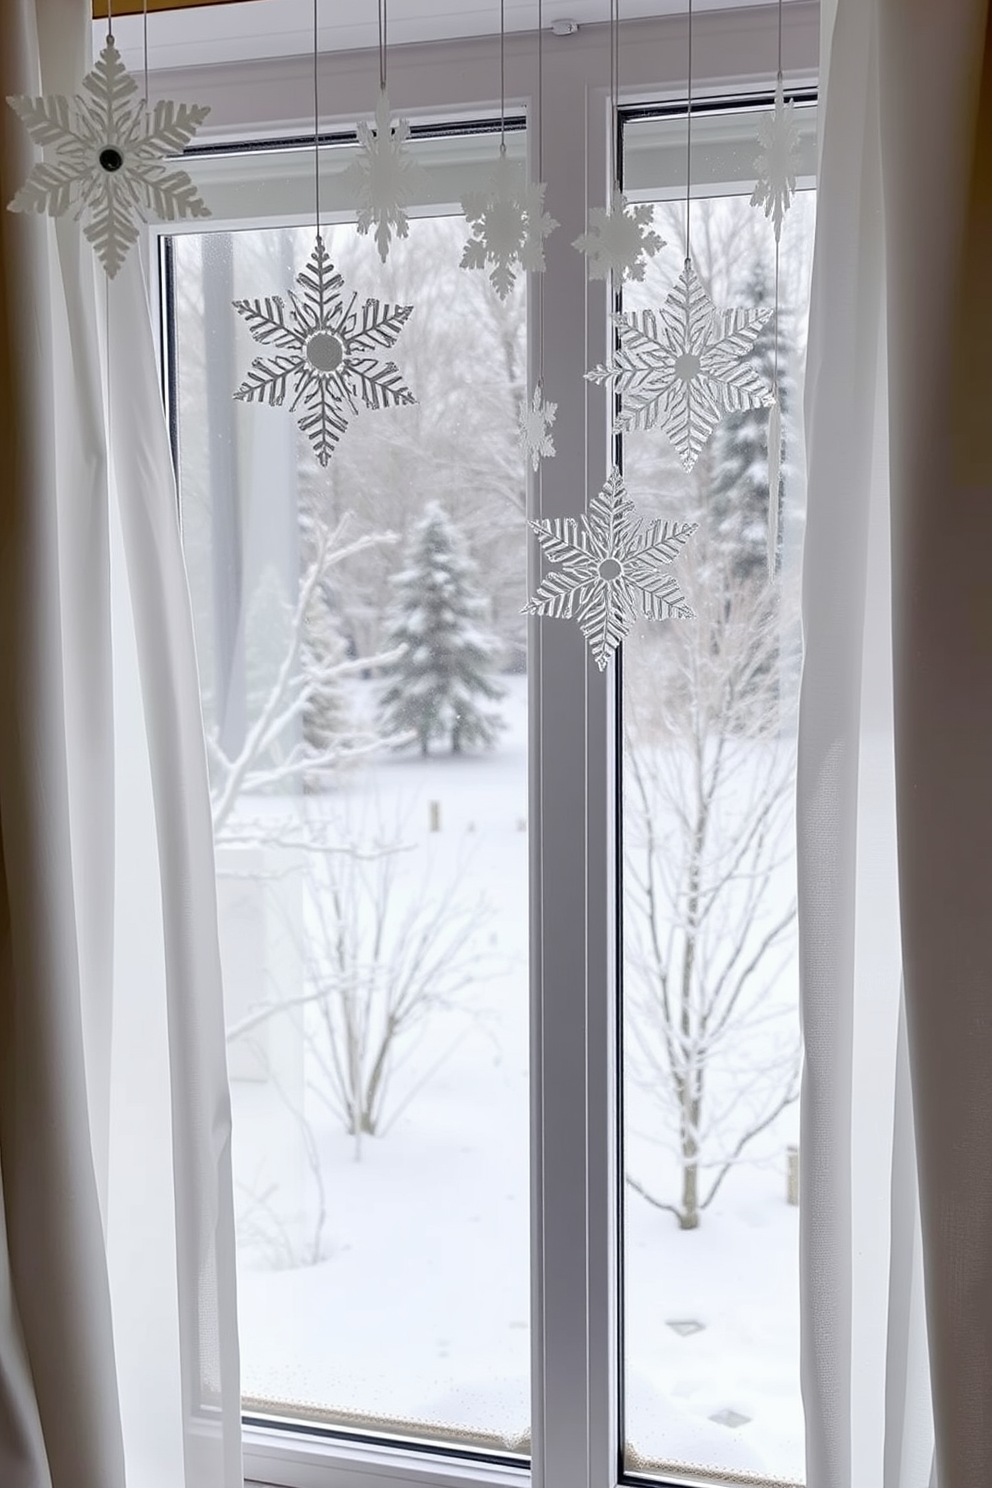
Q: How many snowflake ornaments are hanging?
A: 9